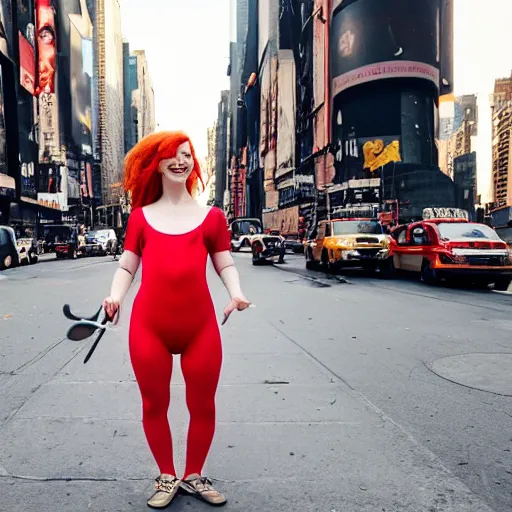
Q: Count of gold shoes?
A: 2